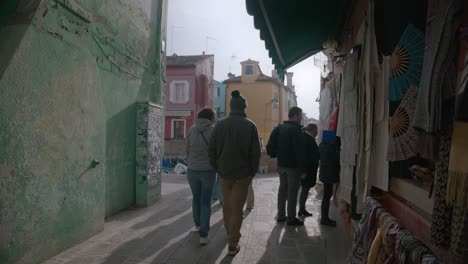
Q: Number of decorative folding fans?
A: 2